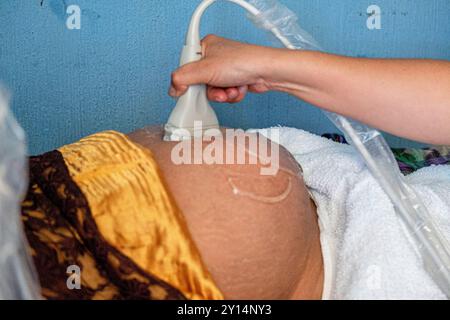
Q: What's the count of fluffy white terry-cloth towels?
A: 1